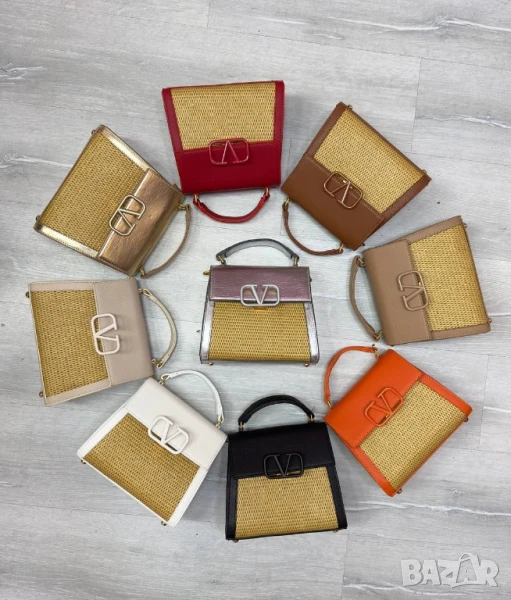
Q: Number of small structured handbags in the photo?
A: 9